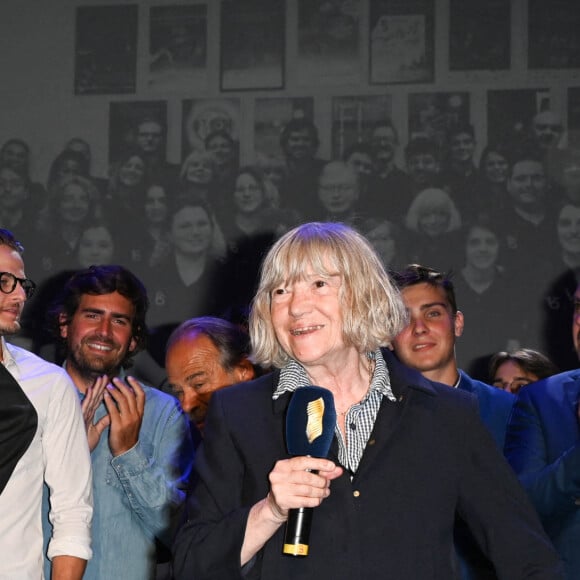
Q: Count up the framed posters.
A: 14